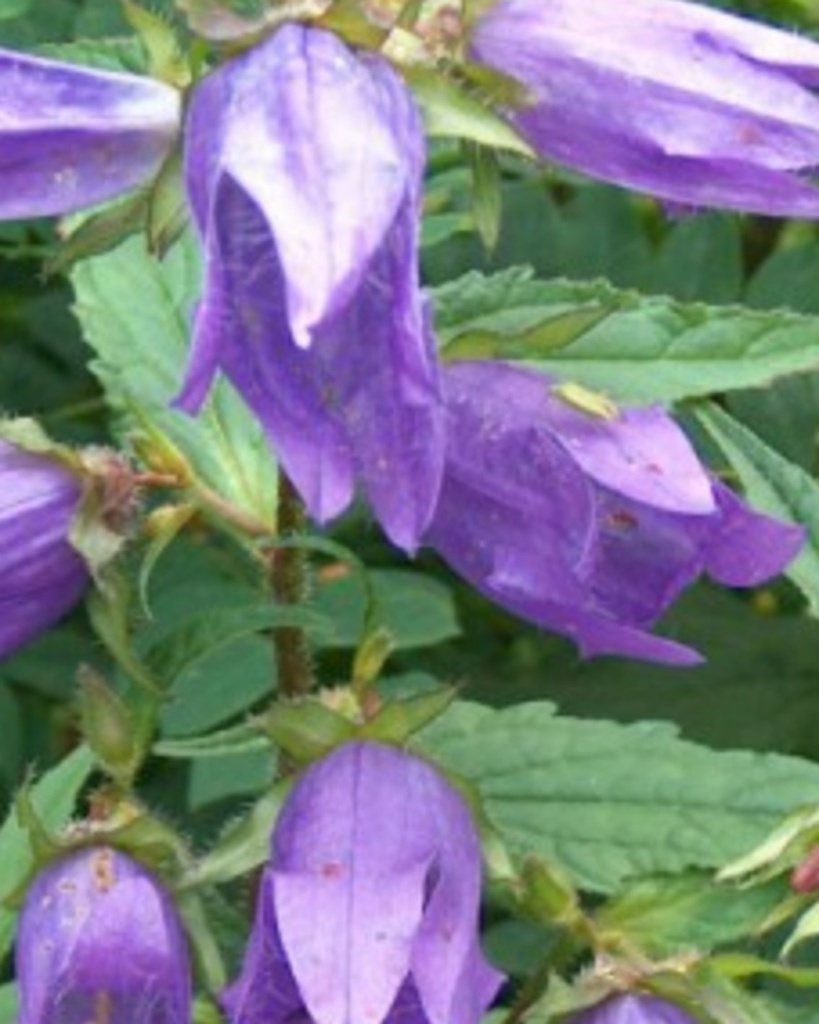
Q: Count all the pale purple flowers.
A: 8